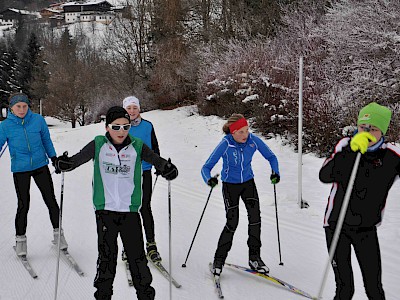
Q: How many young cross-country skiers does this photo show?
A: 5